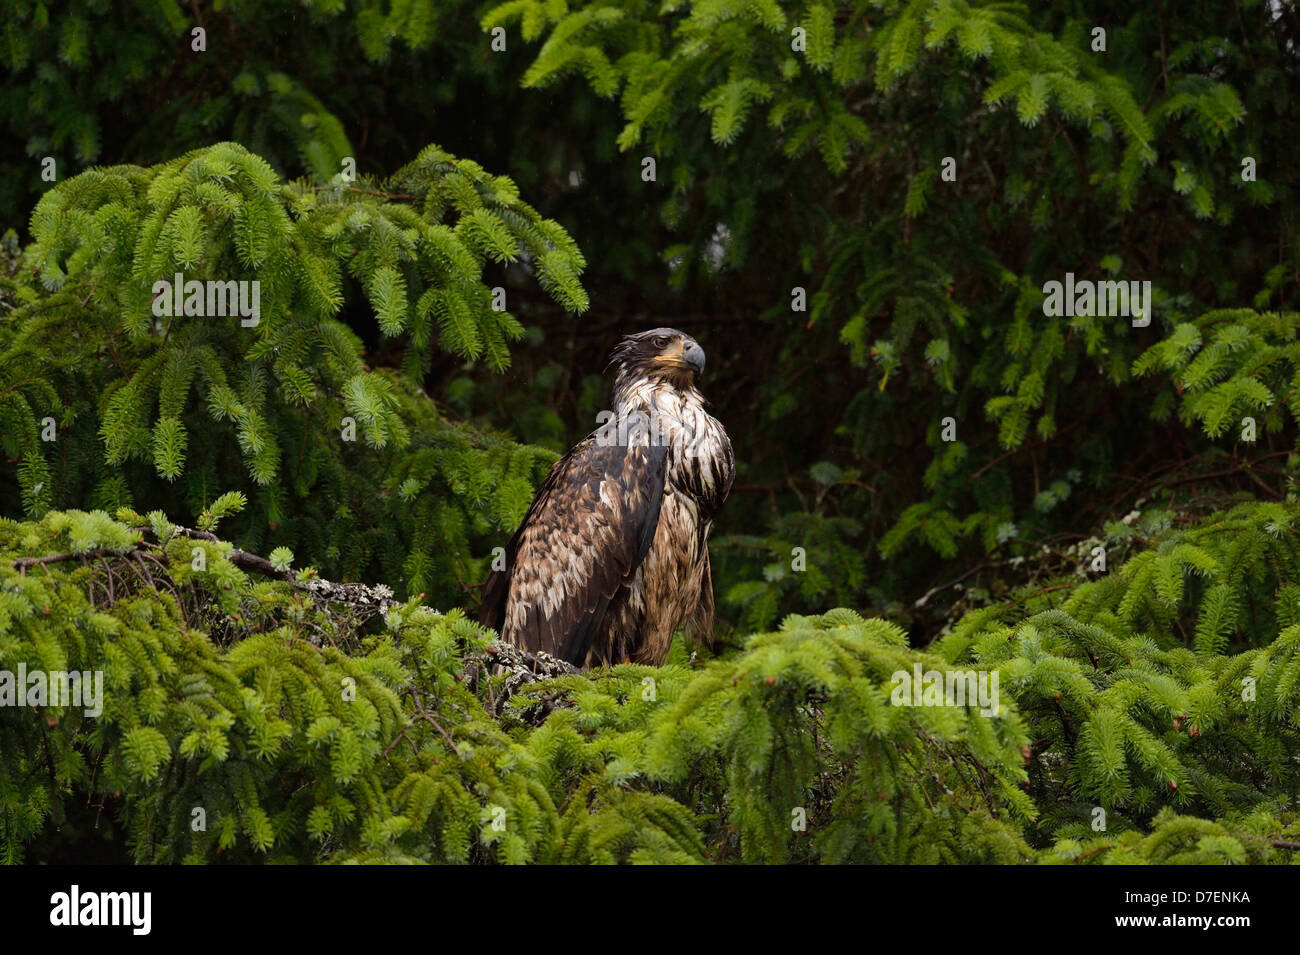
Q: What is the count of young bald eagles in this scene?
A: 1